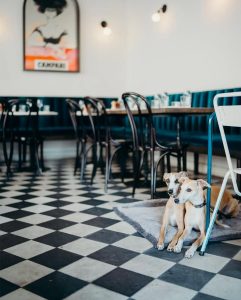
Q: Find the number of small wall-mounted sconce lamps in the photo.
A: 2